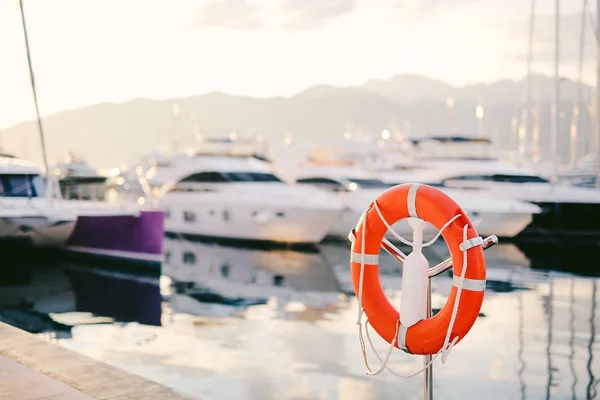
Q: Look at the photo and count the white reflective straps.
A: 4